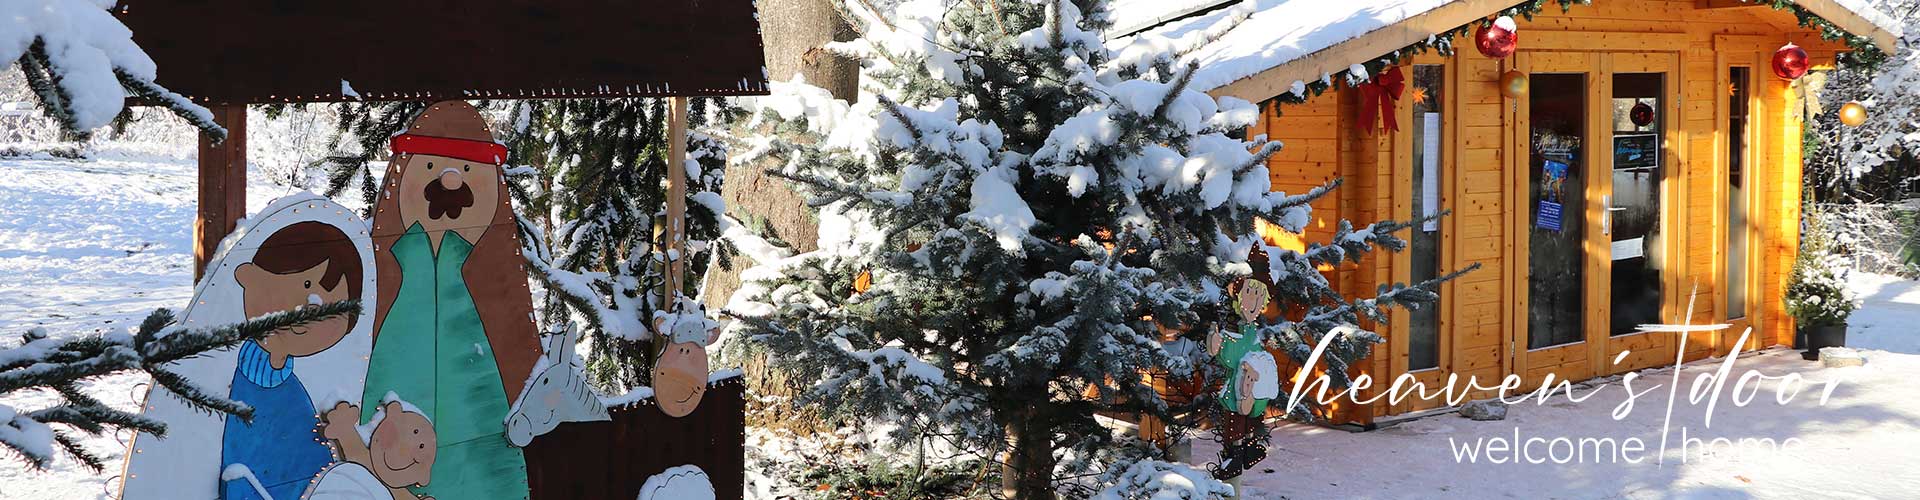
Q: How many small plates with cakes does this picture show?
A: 0